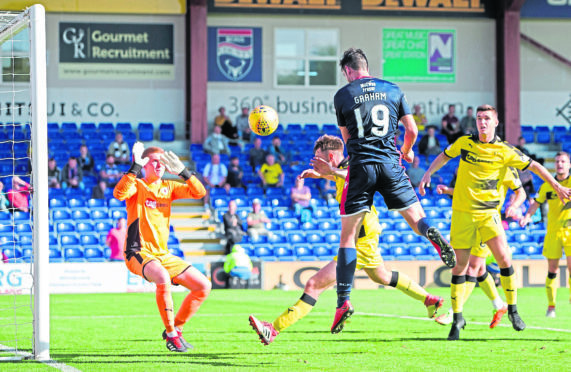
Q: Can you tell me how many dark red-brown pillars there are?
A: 2